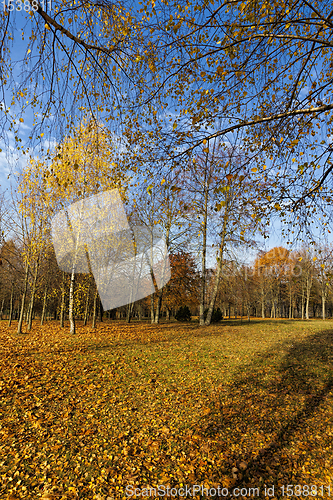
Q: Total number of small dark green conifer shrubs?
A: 2